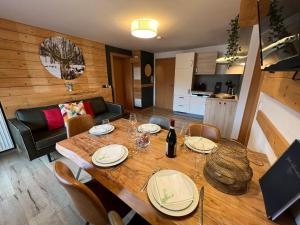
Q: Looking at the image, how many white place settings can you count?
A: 5